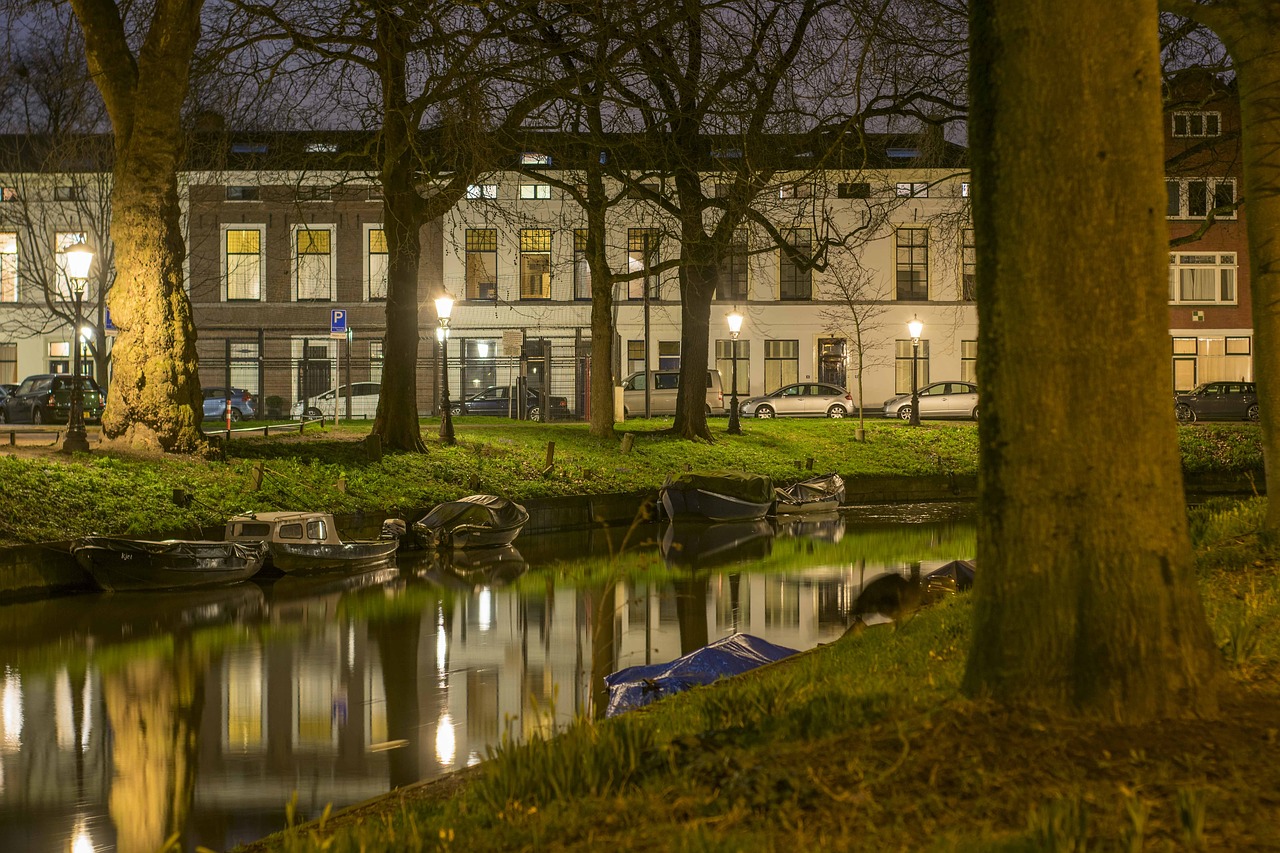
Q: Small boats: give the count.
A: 7